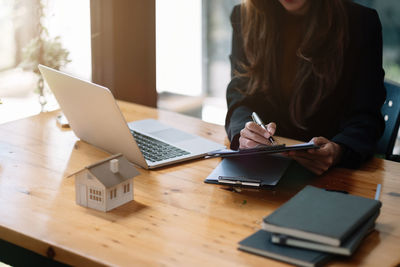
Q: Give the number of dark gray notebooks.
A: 3